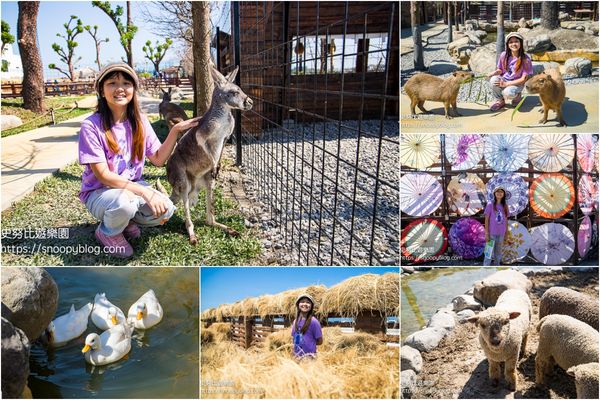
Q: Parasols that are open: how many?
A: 15